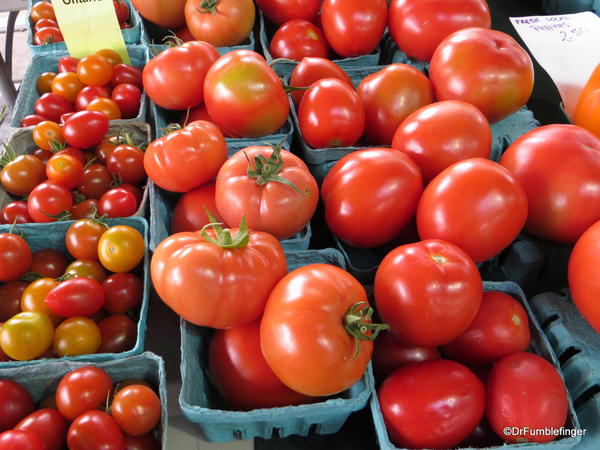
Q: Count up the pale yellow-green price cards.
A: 1